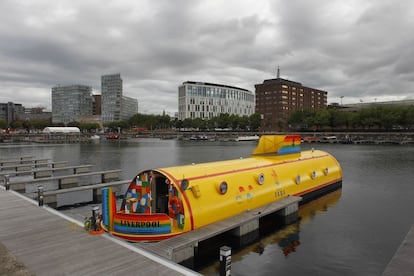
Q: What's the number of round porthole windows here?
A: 5